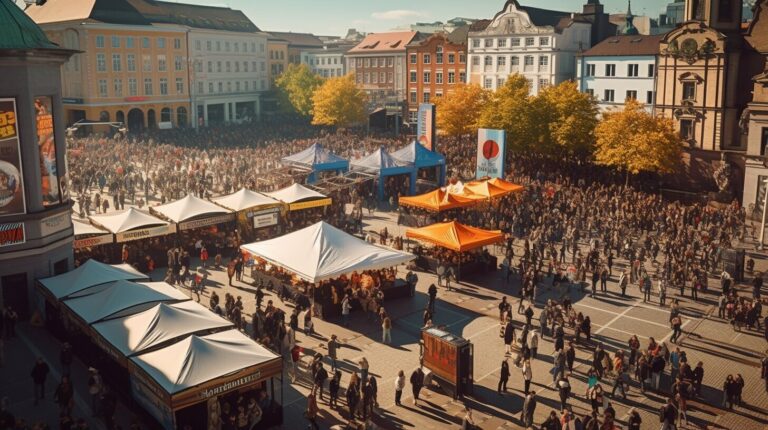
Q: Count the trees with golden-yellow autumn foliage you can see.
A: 6